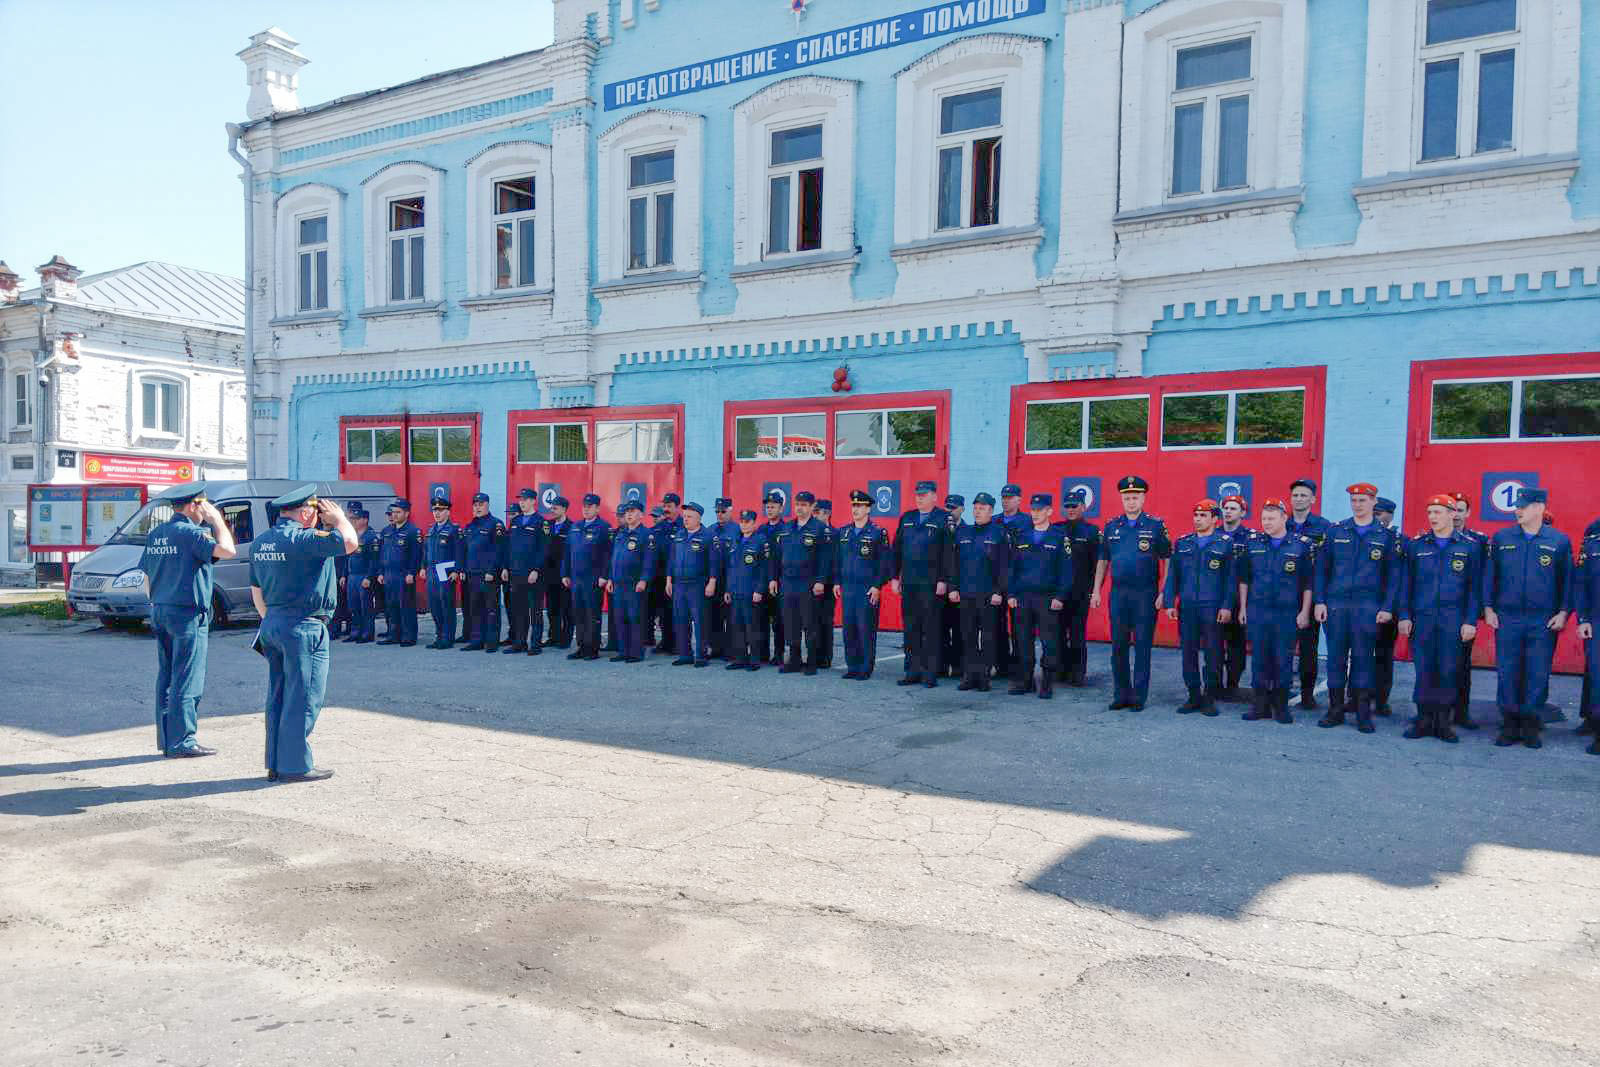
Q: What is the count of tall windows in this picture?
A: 8